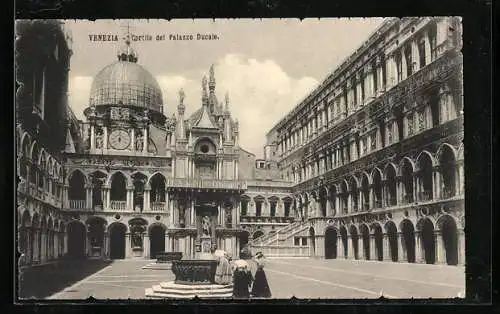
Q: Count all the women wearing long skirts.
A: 3